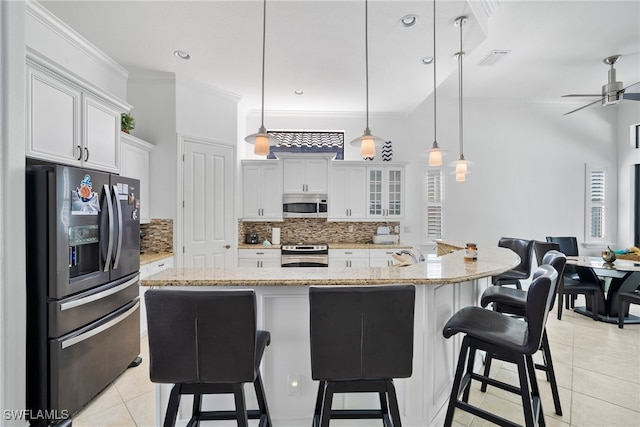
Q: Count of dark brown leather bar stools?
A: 5